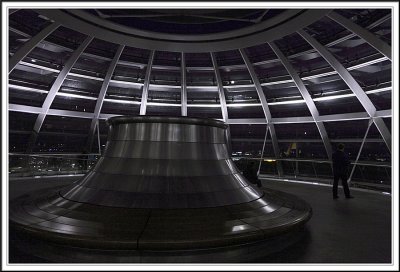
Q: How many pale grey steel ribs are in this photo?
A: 10